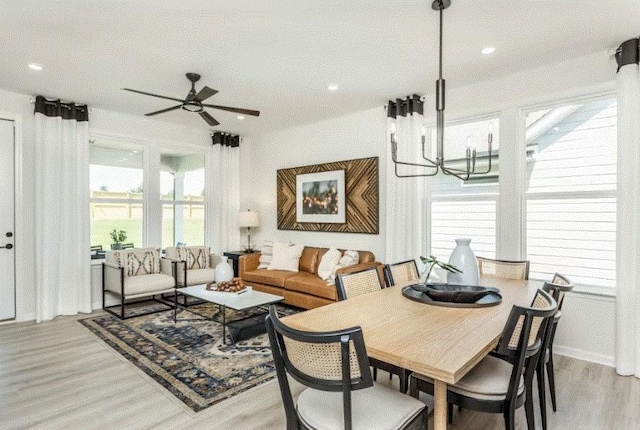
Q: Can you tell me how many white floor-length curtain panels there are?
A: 4